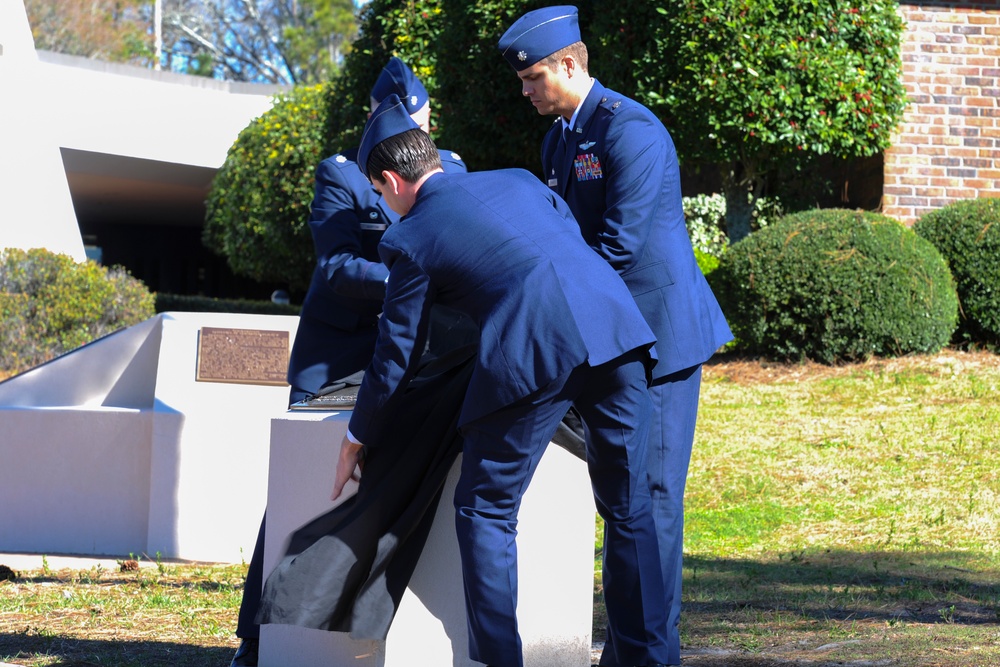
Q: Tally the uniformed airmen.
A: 3